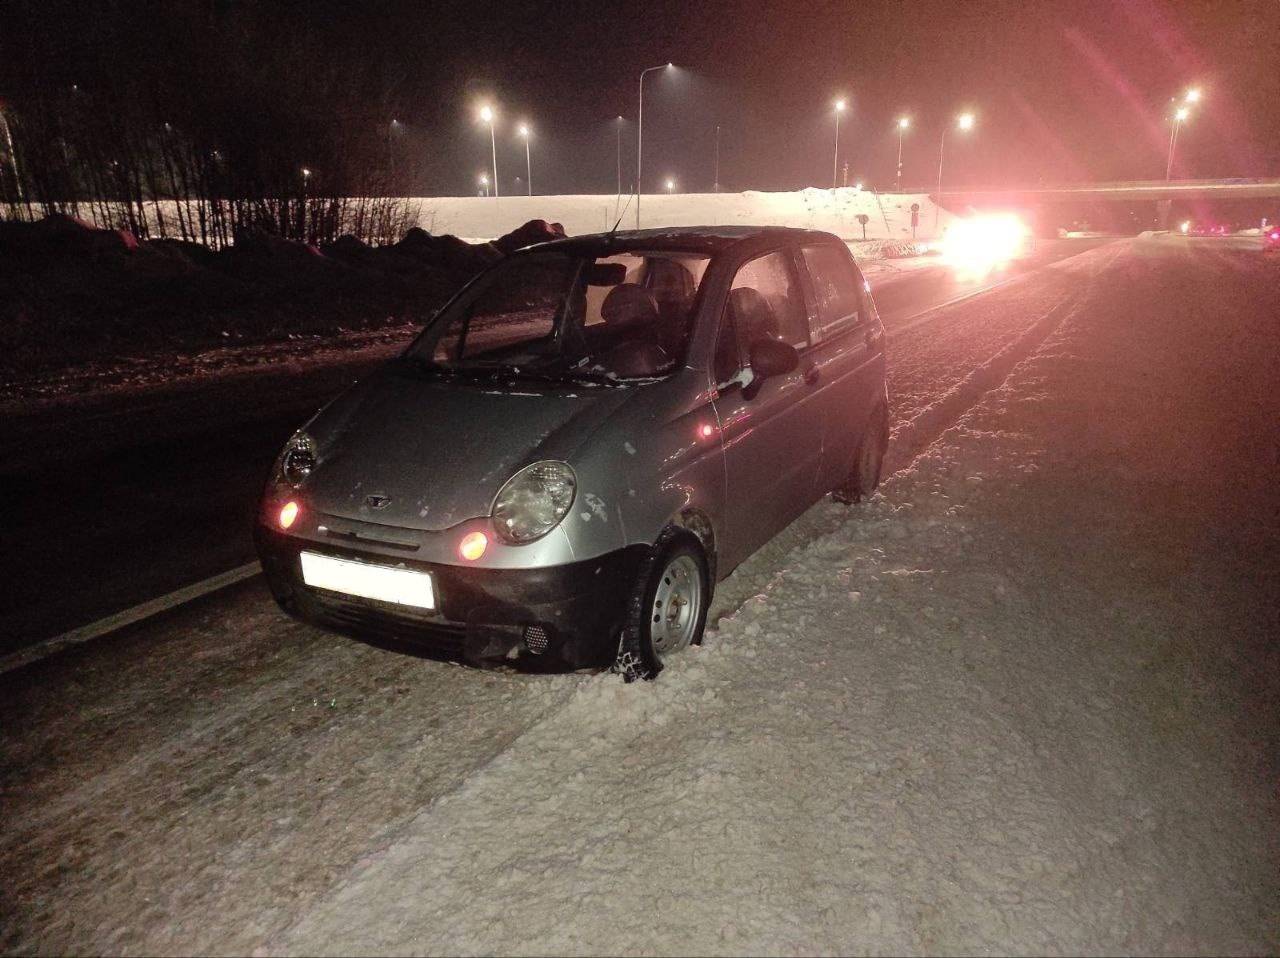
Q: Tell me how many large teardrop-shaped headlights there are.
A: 2